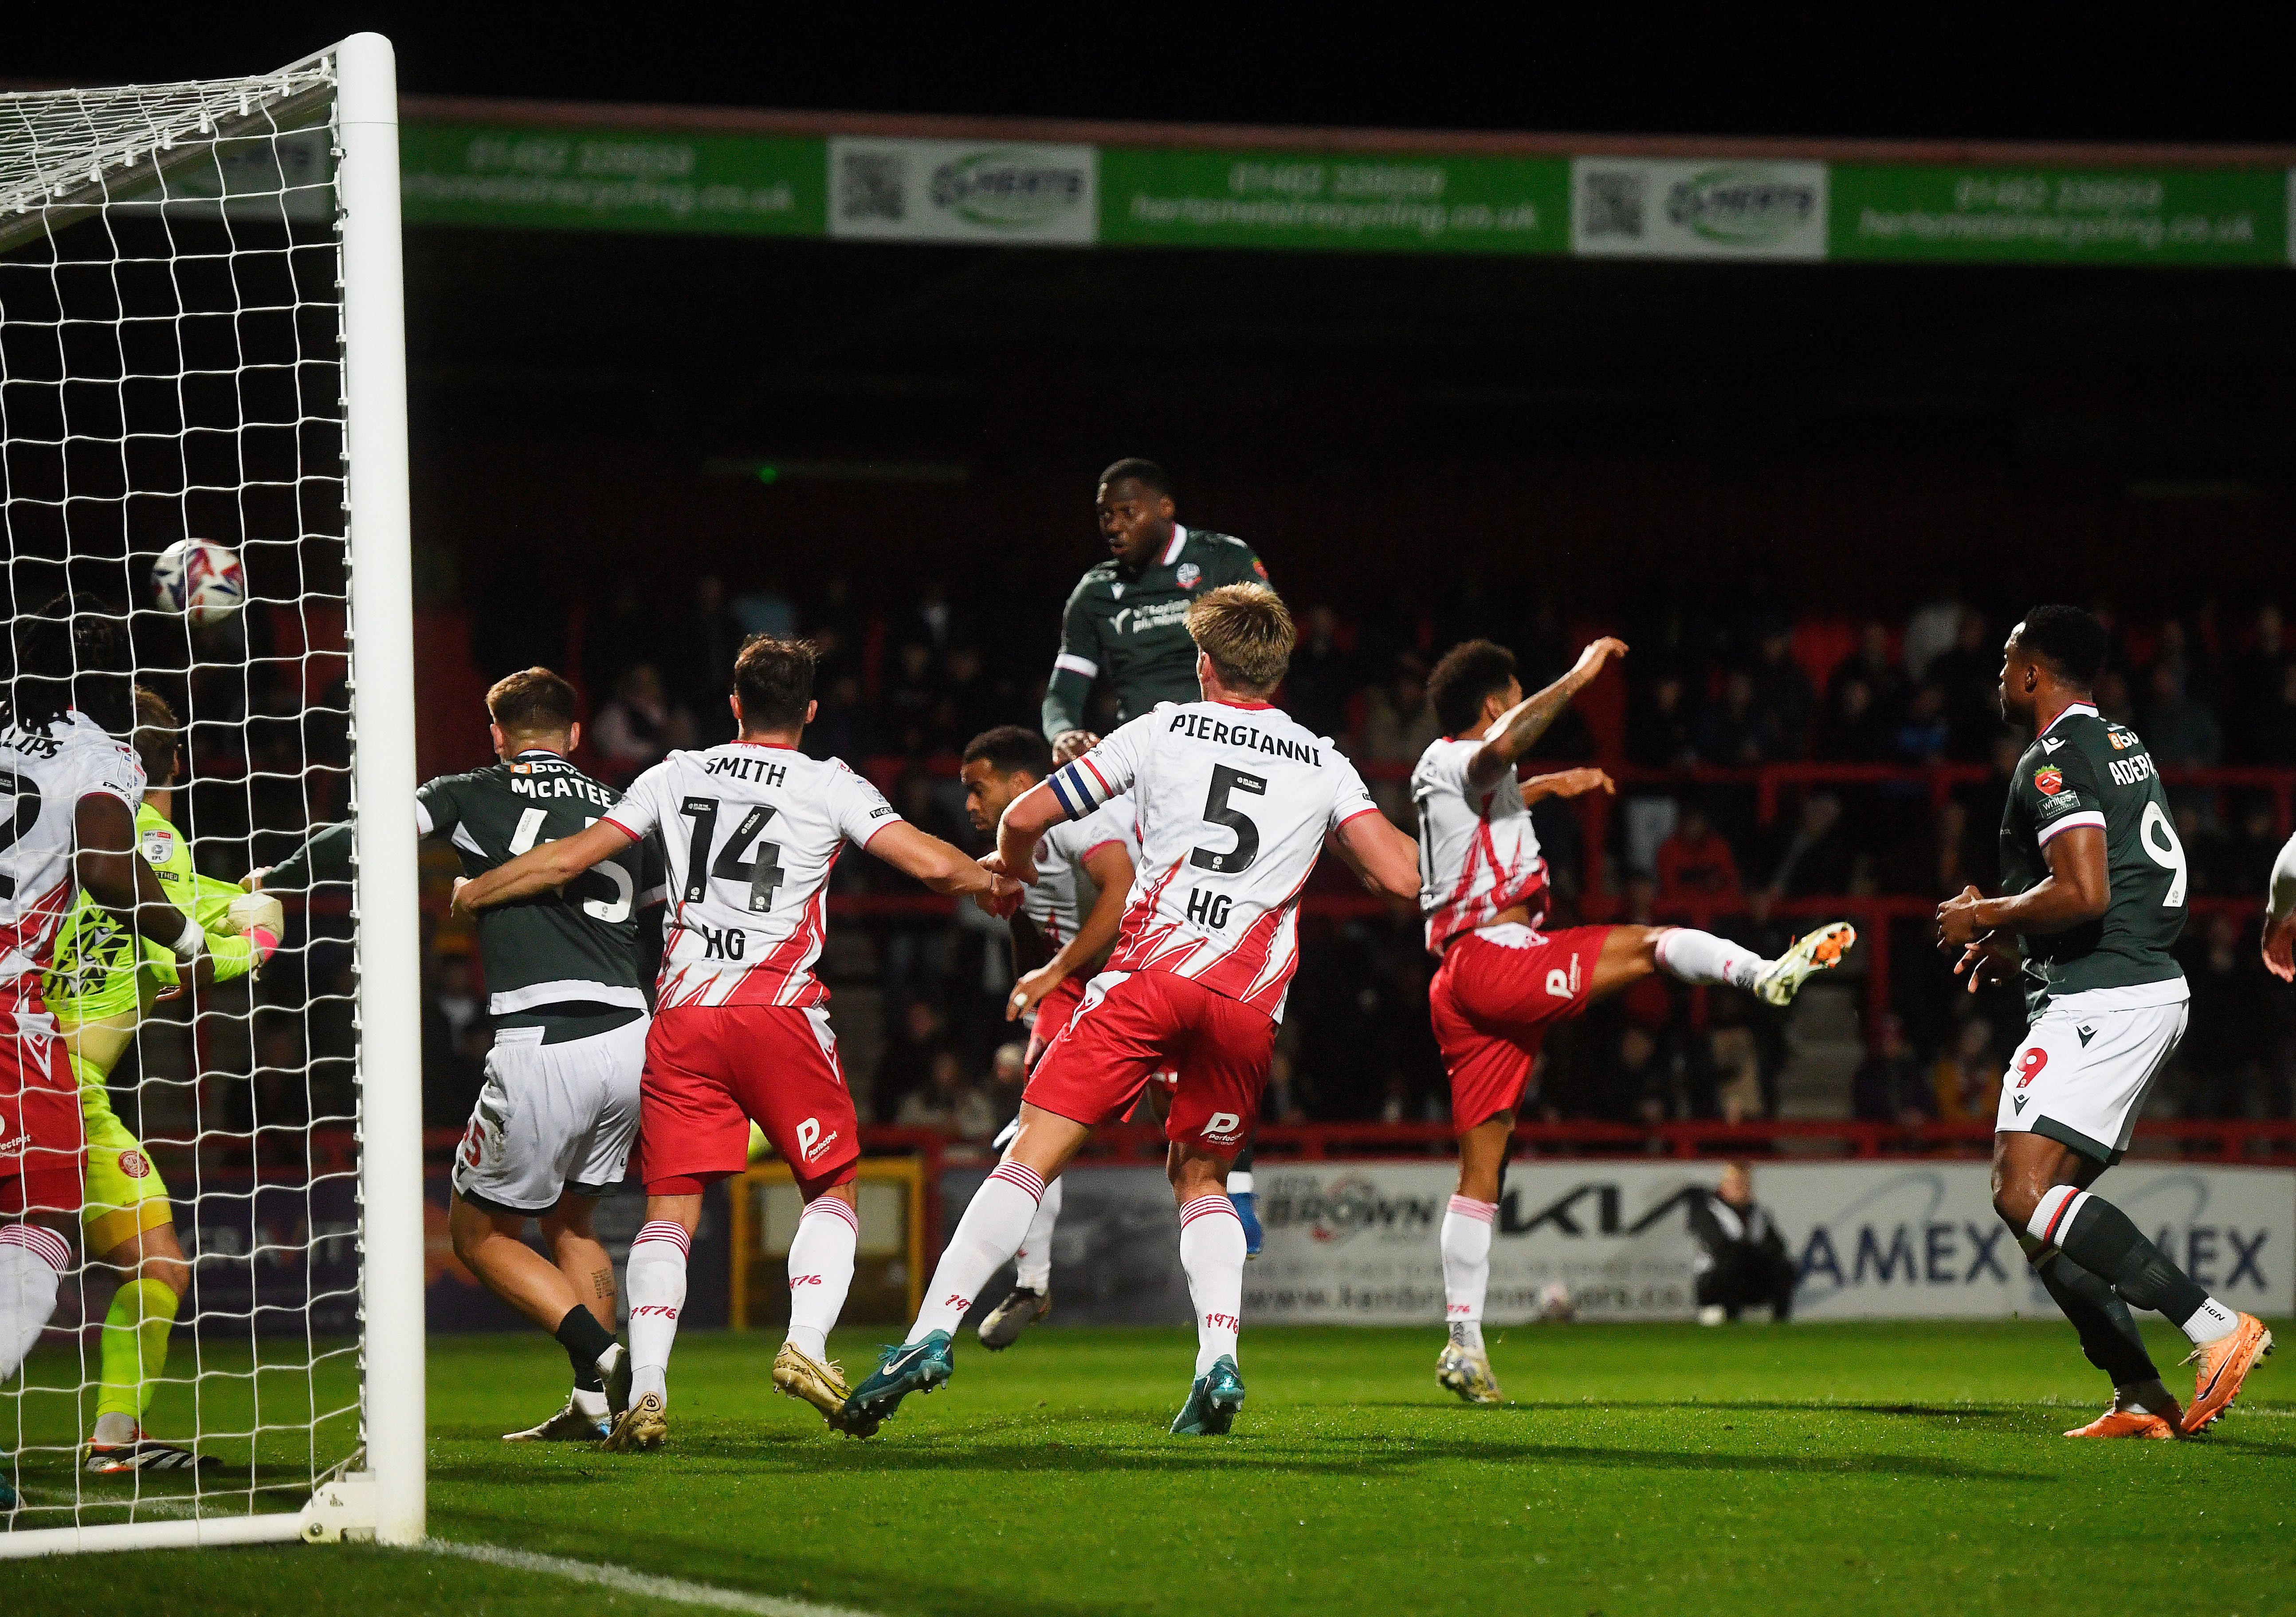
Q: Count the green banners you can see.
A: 3